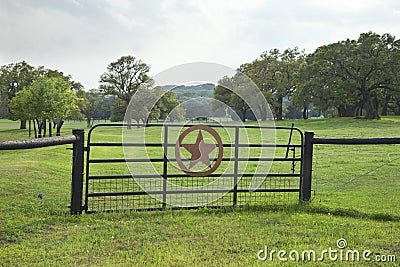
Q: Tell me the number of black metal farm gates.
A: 1